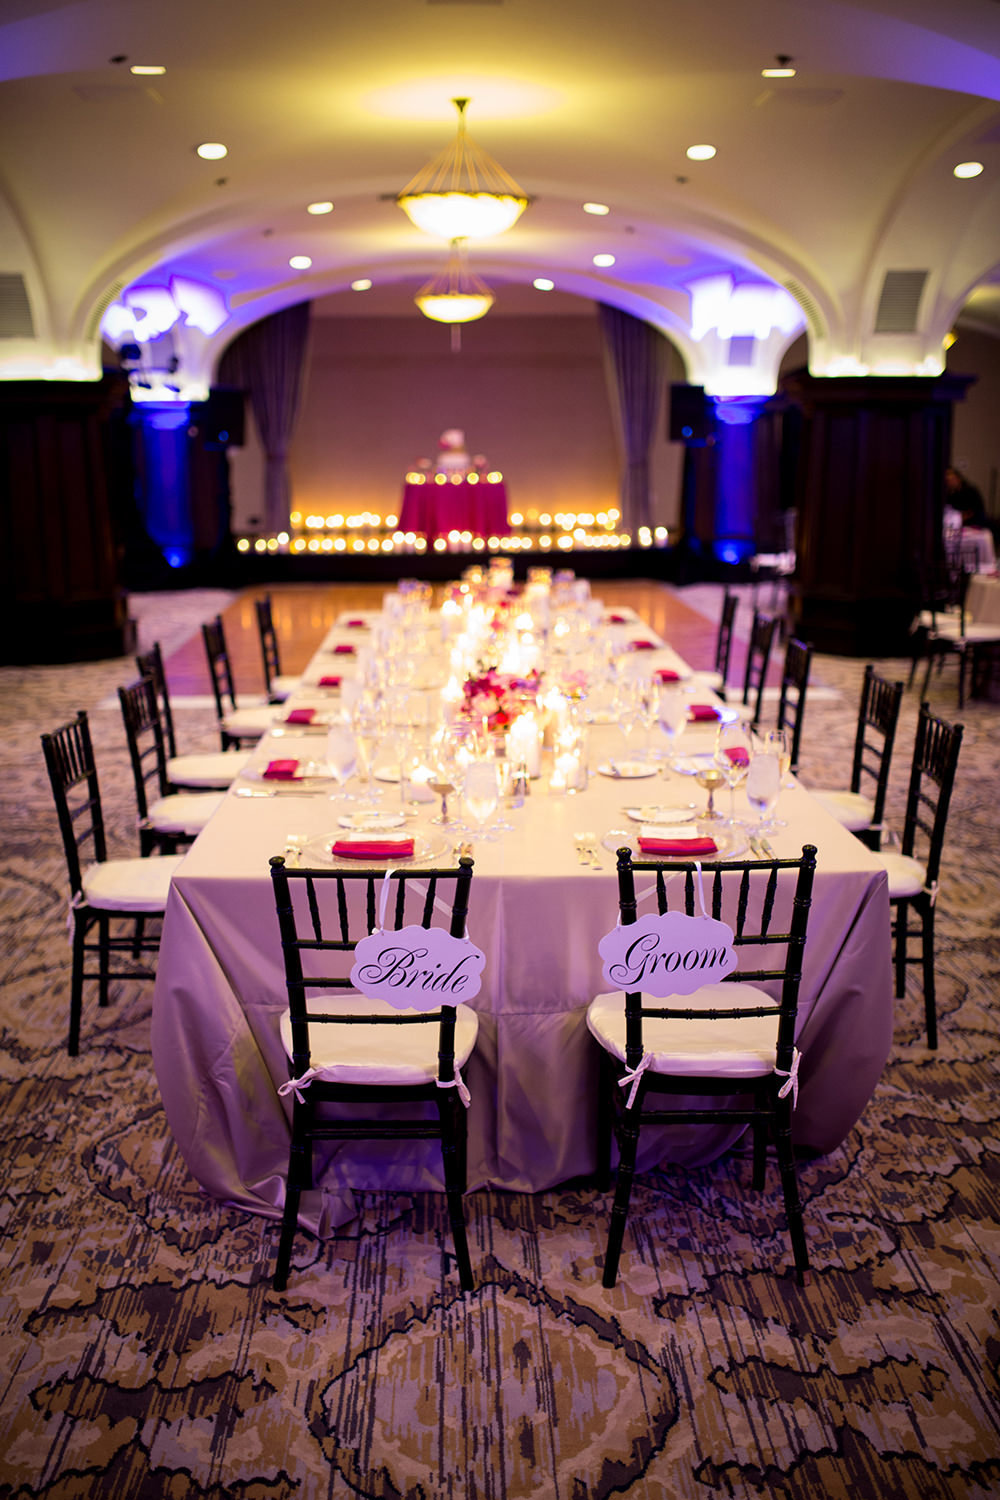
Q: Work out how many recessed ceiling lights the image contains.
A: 11